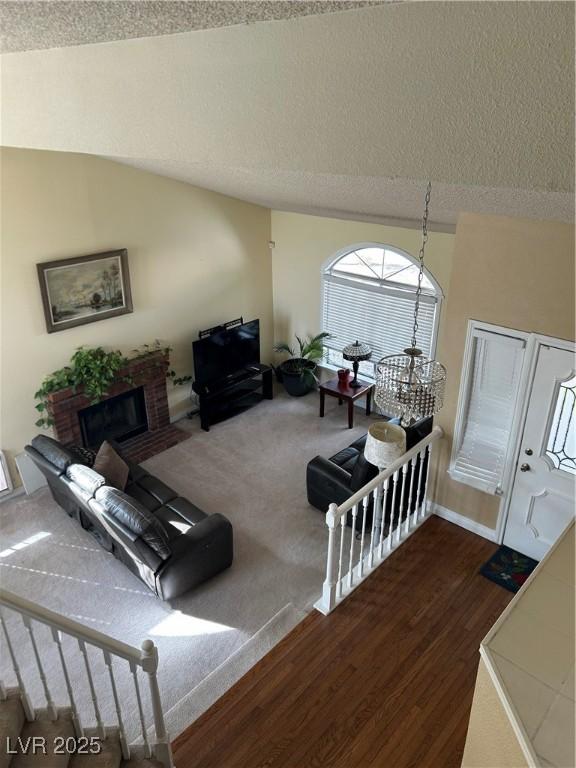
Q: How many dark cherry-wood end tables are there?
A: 1